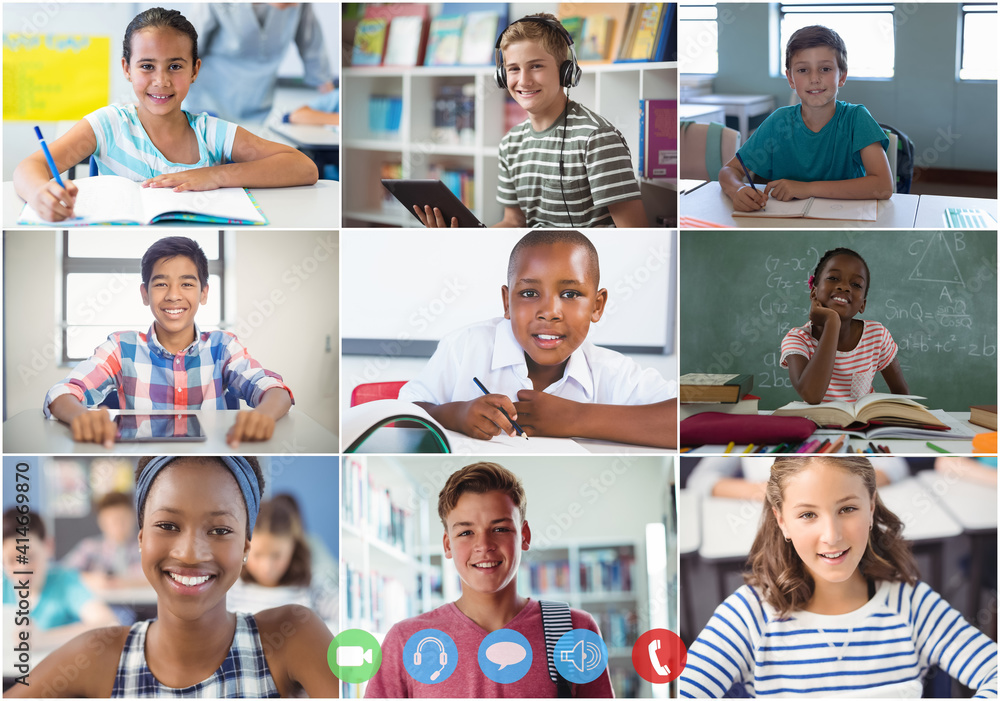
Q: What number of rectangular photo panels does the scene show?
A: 9